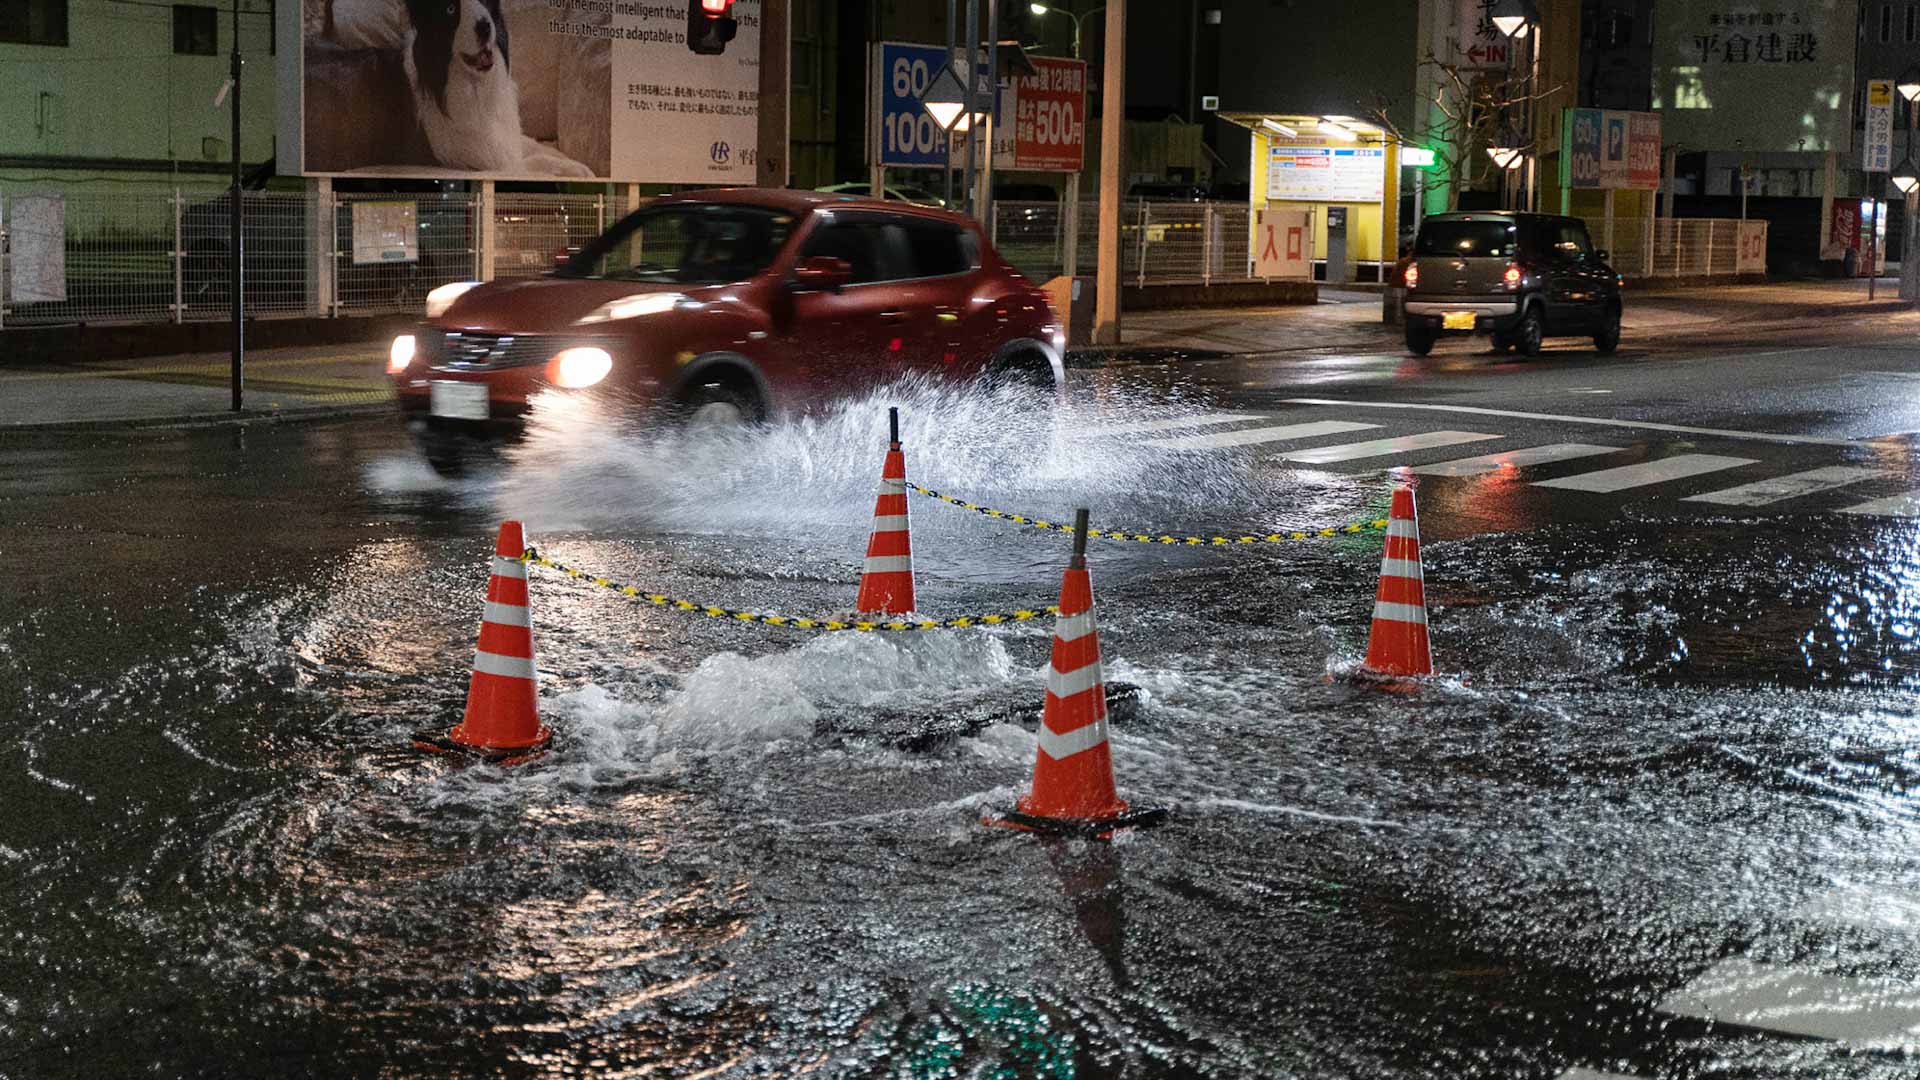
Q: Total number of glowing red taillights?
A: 2